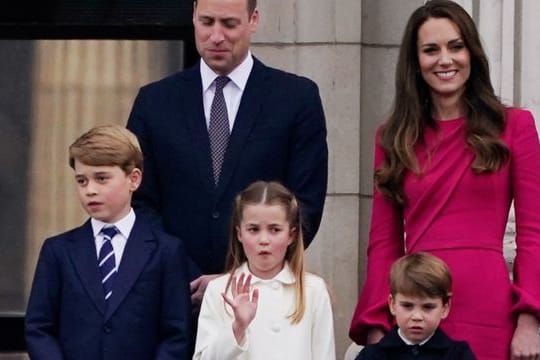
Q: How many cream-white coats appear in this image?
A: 1